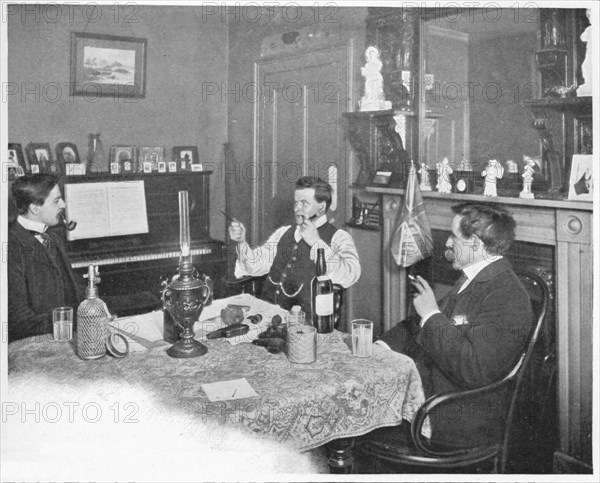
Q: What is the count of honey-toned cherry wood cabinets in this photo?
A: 0